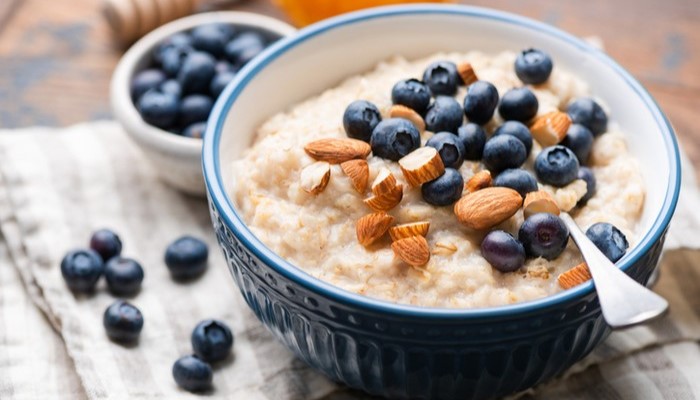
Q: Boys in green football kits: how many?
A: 0